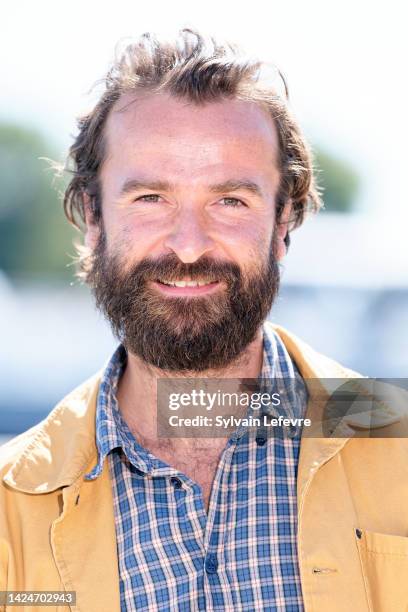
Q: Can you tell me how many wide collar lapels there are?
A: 2